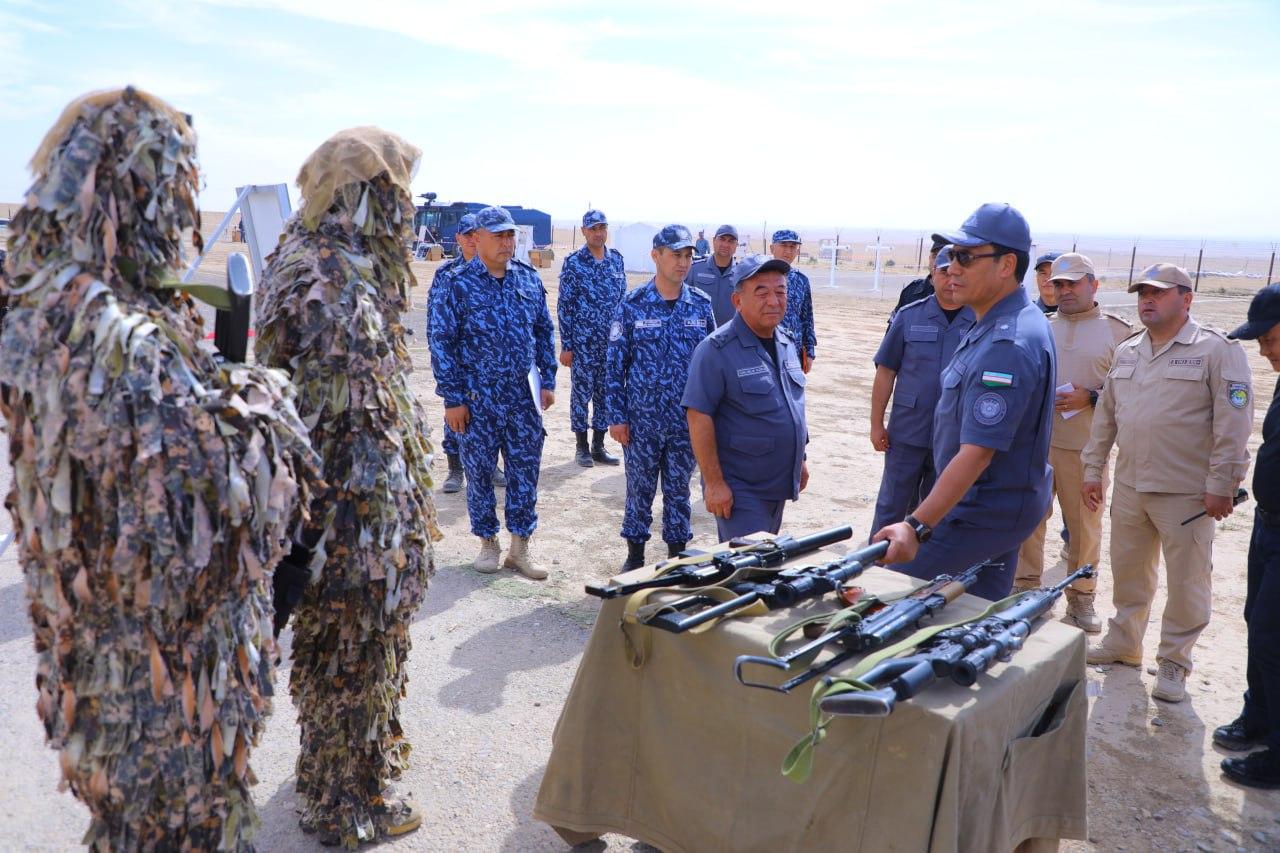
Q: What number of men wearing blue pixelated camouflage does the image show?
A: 5